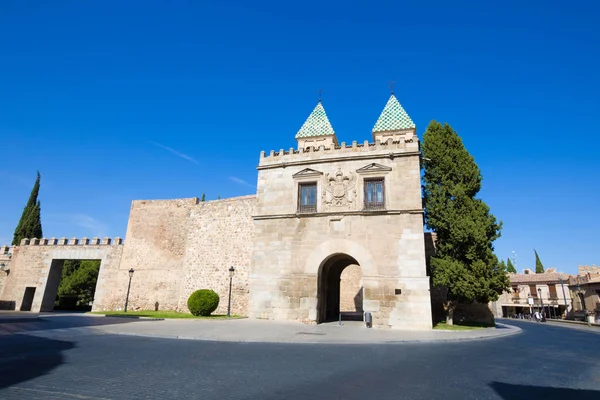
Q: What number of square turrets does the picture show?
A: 2